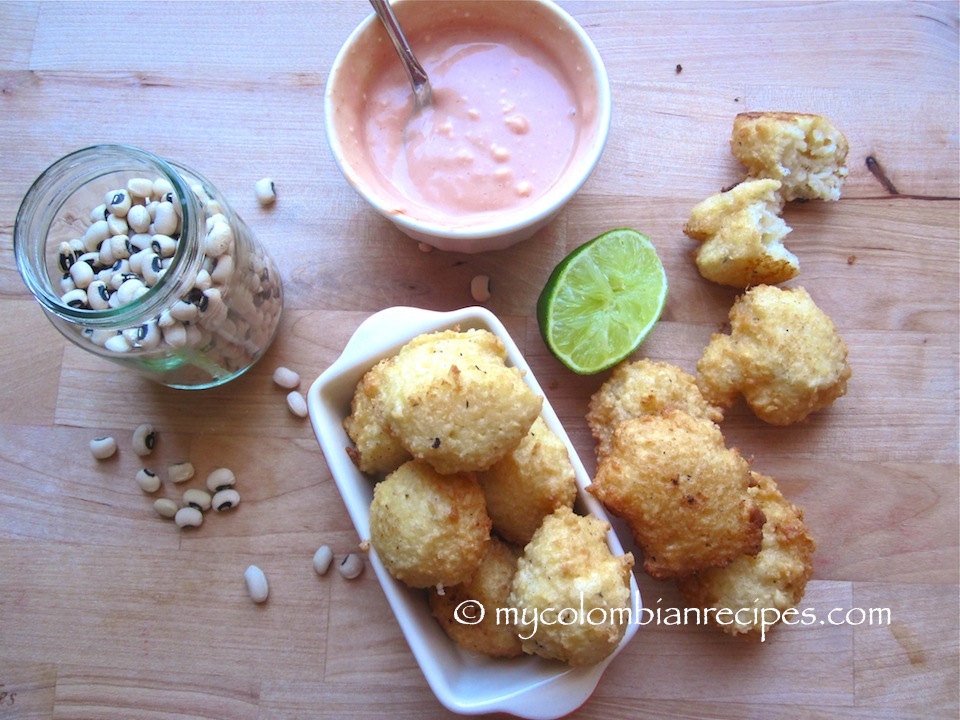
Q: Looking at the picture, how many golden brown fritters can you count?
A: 11